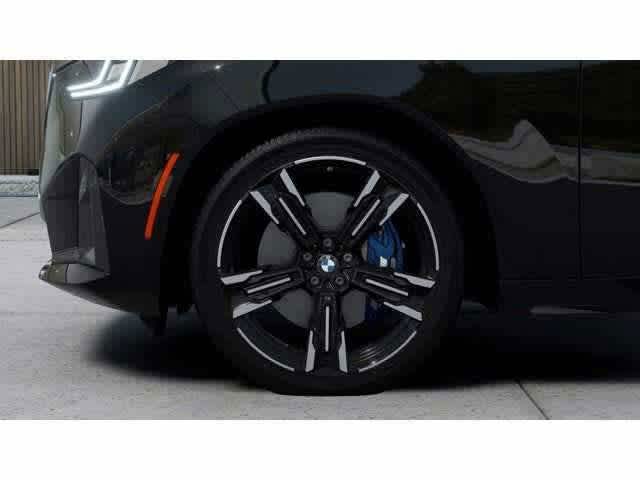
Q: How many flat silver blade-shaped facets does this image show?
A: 10